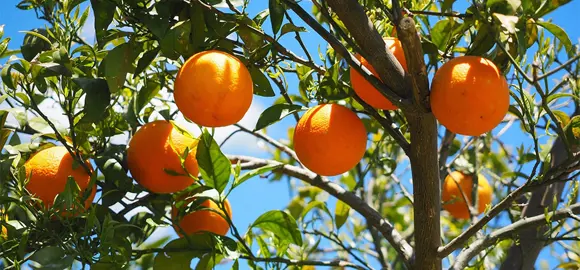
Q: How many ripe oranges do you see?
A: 8